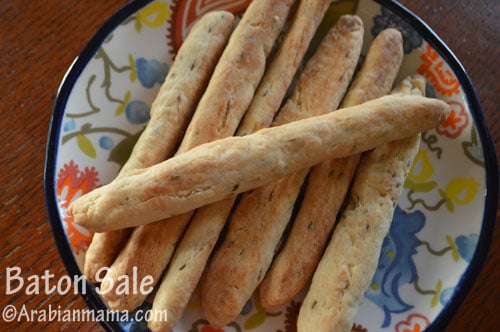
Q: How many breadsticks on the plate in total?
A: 7